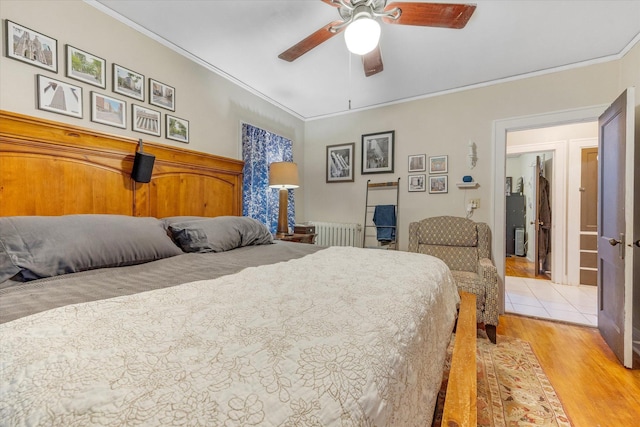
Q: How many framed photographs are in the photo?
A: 14